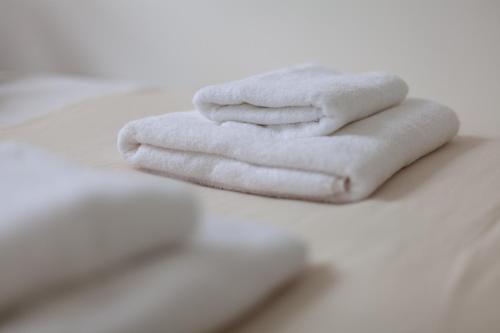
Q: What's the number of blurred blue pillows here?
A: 0